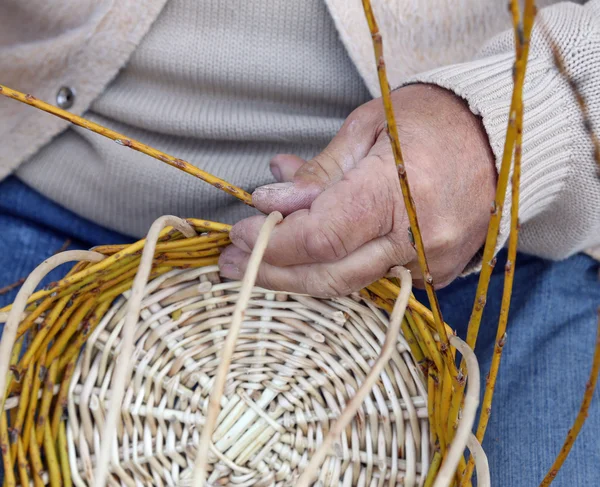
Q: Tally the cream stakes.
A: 6